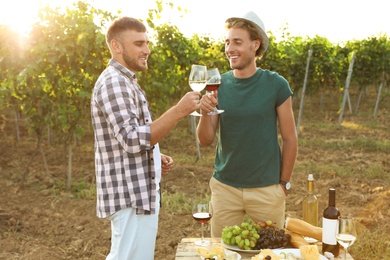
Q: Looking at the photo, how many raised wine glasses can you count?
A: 2